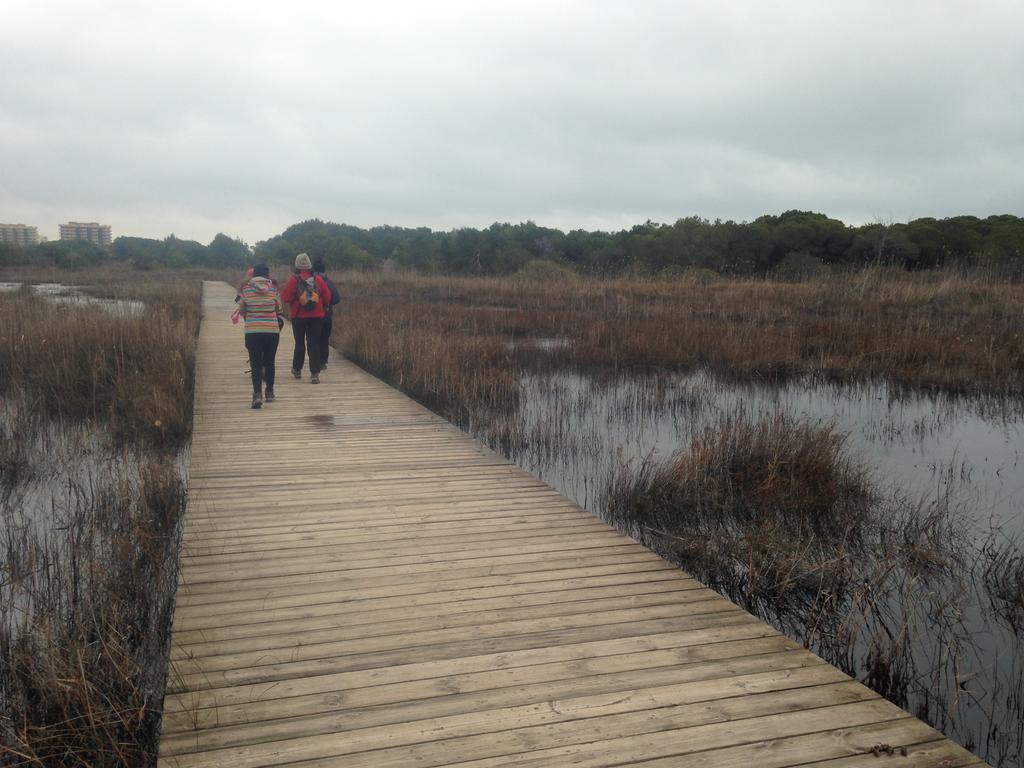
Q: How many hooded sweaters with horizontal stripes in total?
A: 1